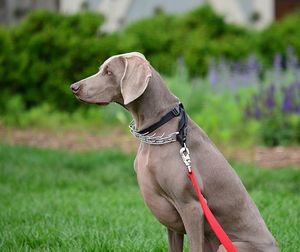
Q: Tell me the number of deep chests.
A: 1